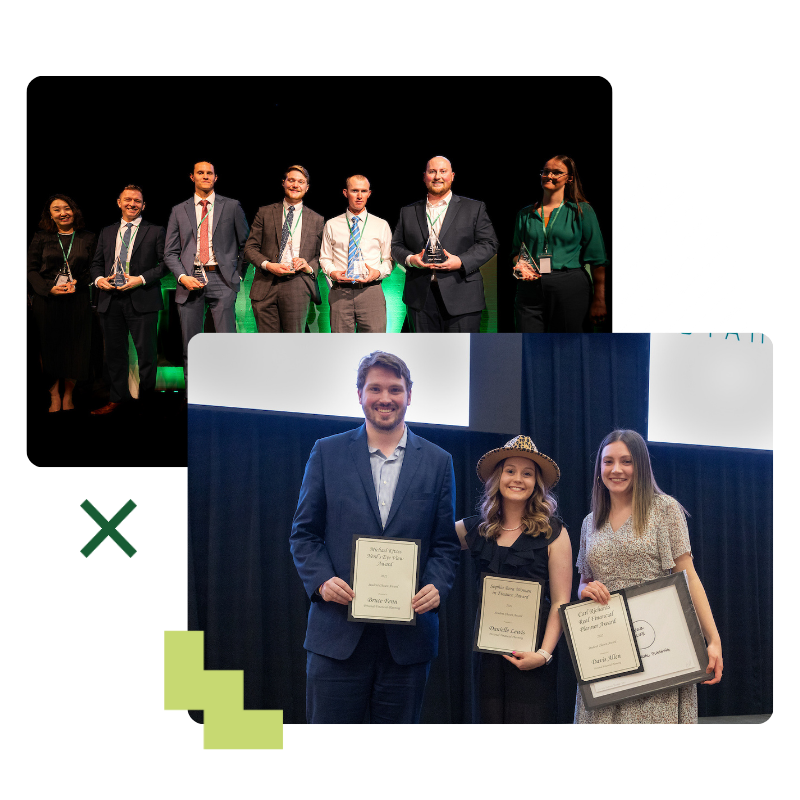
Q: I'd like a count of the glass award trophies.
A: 7